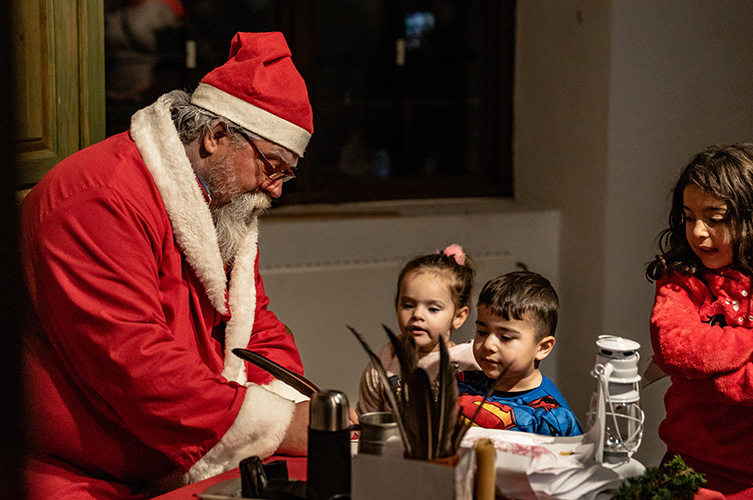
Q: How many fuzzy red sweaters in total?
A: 1